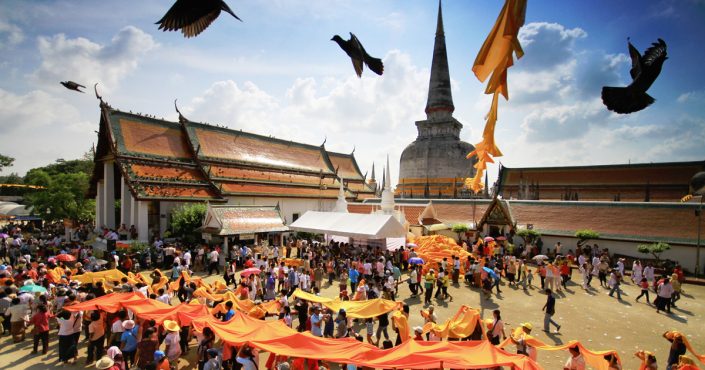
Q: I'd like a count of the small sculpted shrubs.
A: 4